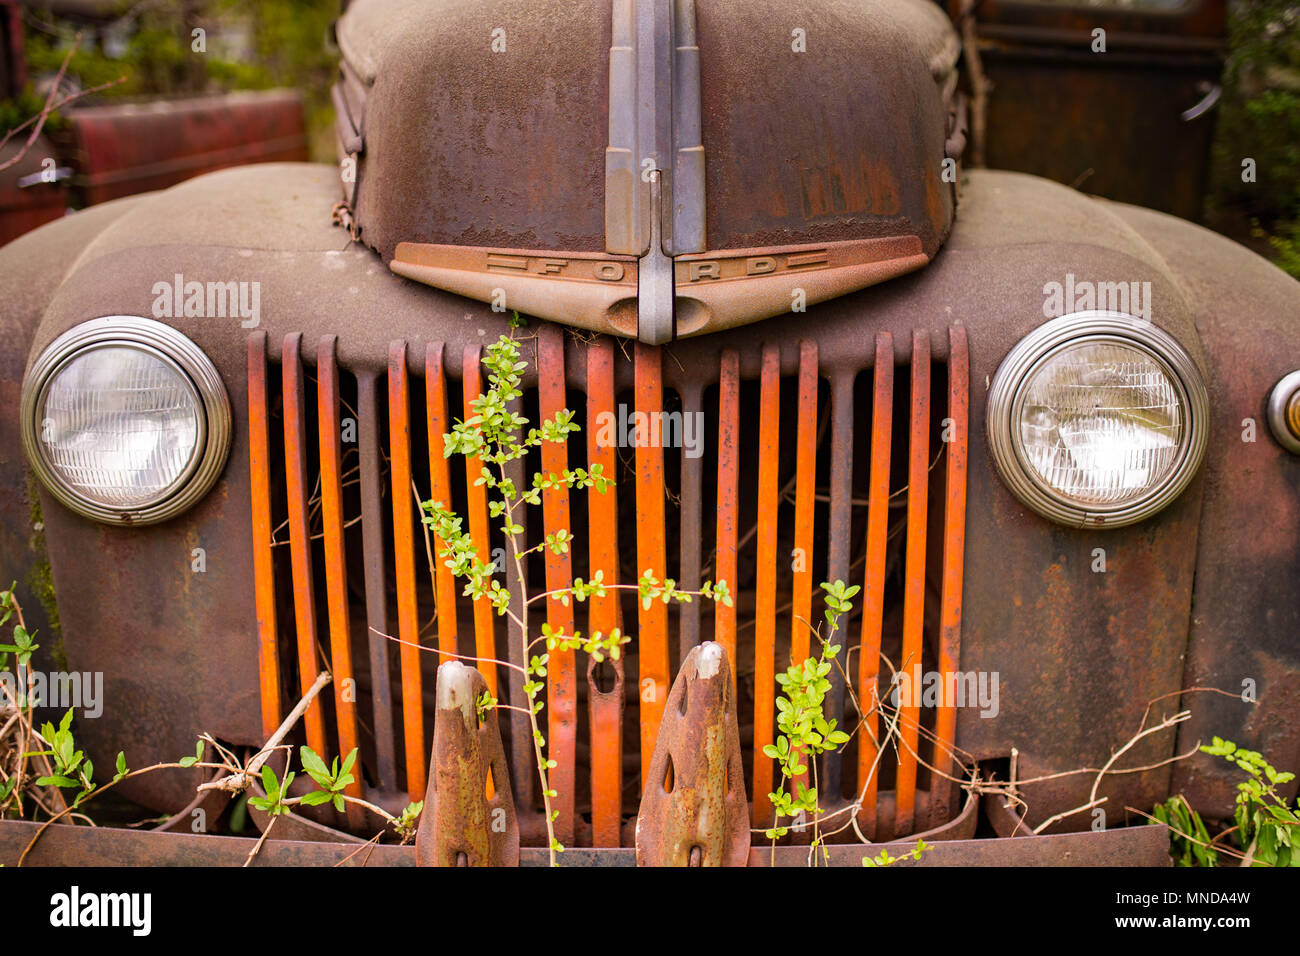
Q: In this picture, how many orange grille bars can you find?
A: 15